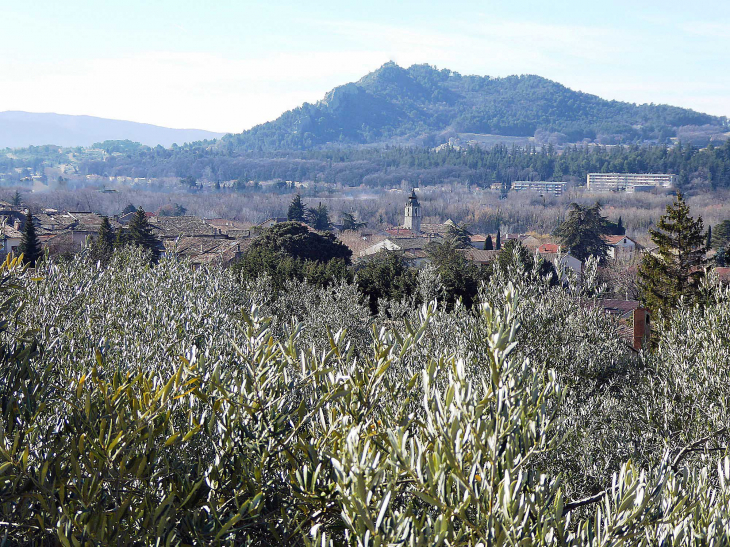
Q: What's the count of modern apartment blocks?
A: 2